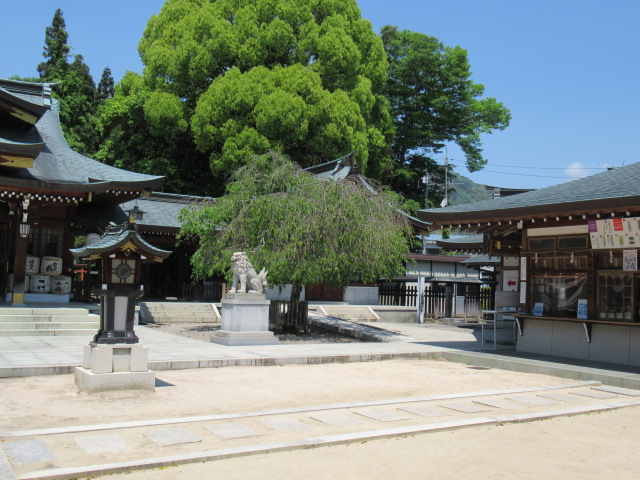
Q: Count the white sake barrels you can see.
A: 5